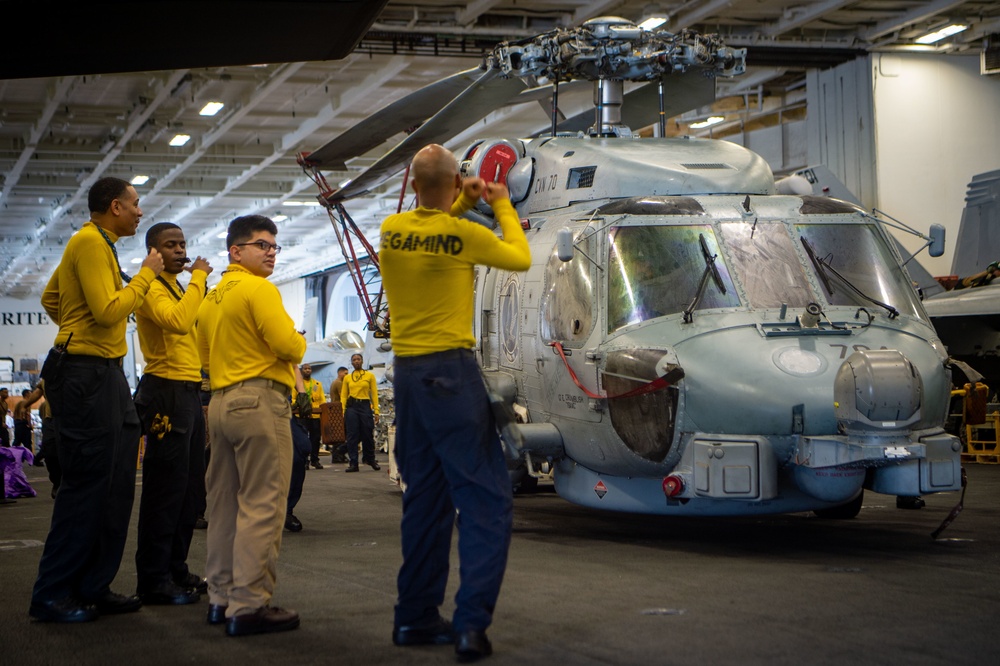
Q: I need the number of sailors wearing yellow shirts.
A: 6